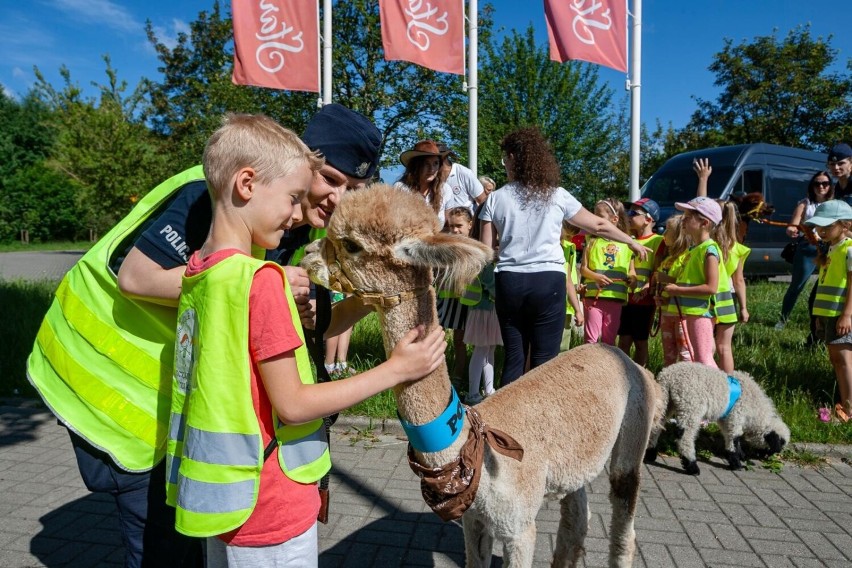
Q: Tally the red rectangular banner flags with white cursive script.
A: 3